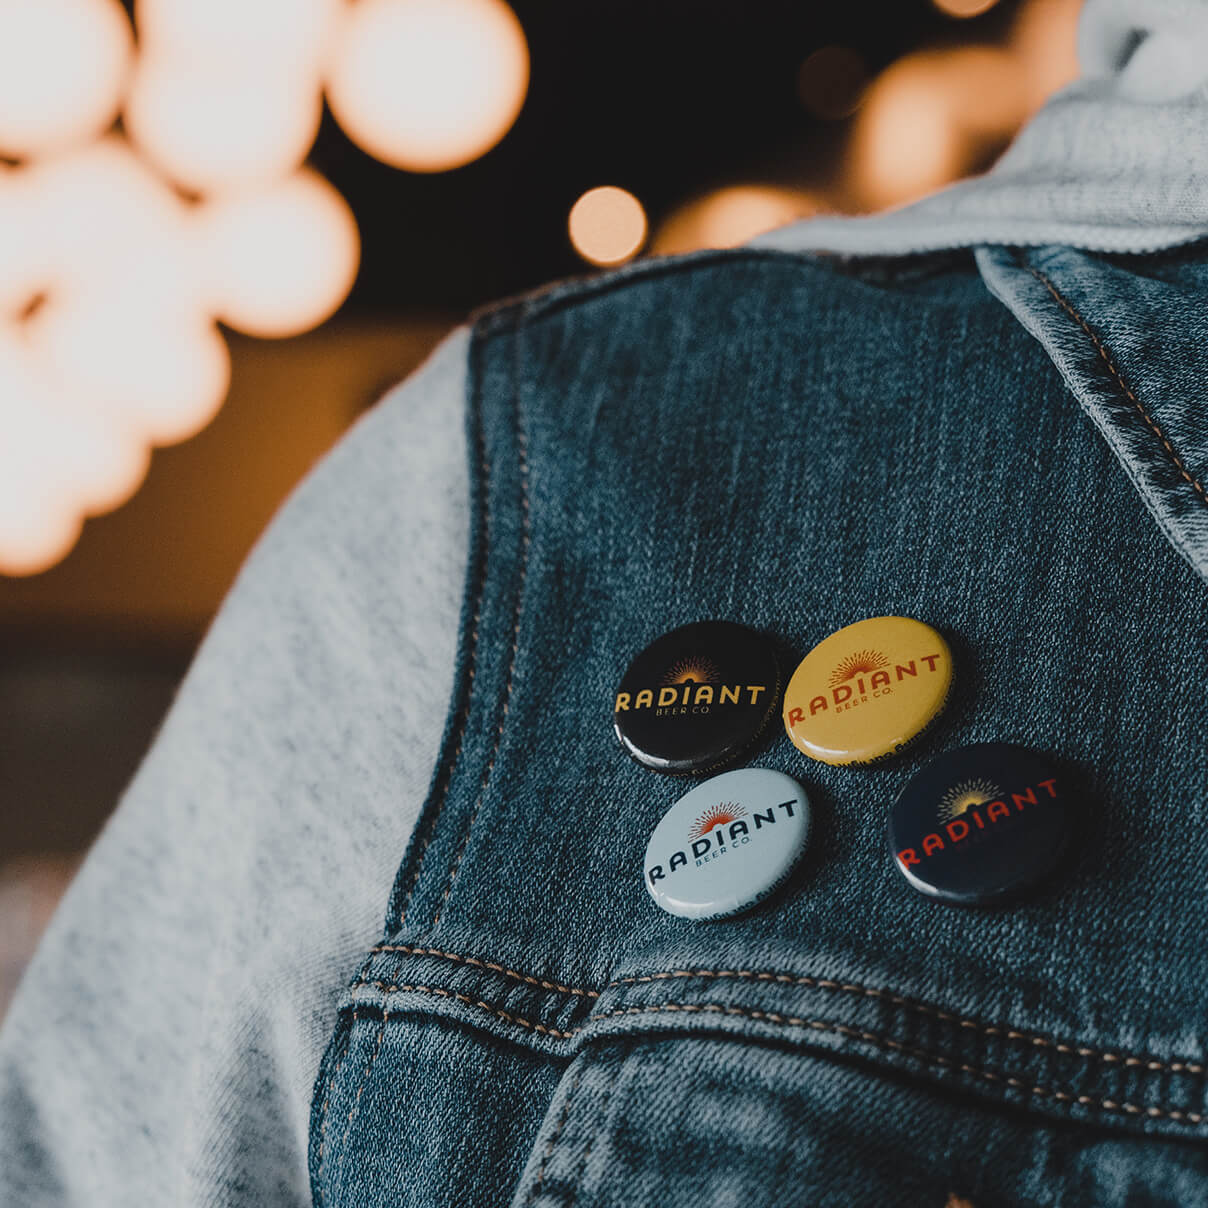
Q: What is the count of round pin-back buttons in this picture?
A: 4